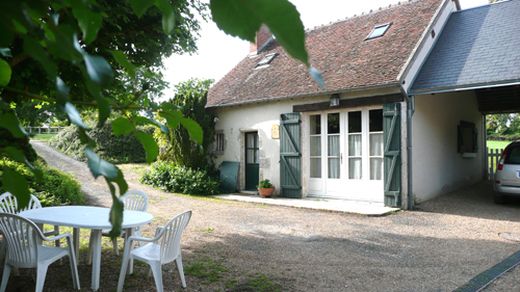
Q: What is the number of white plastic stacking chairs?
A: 4